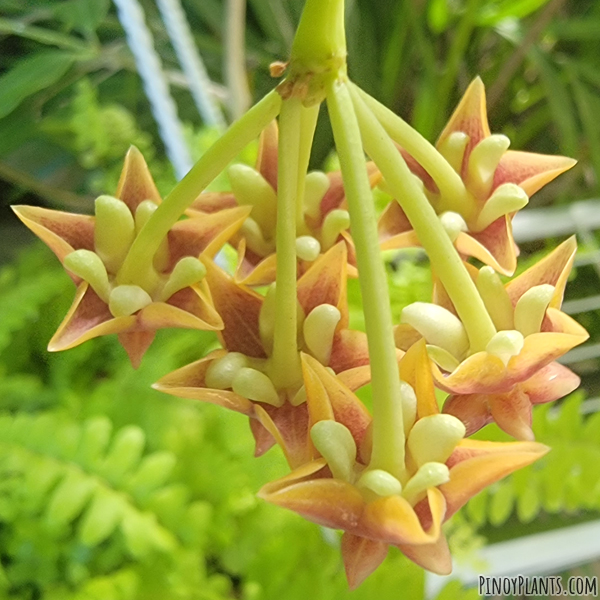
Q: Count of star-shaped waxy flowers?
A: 6